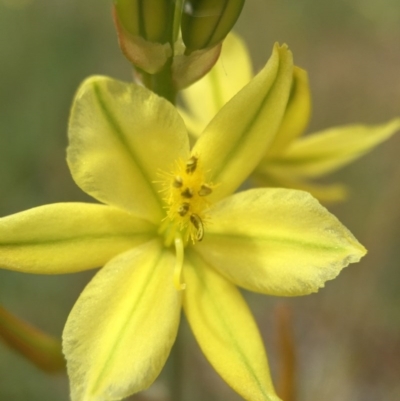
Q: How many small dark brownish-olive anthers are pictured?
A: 6